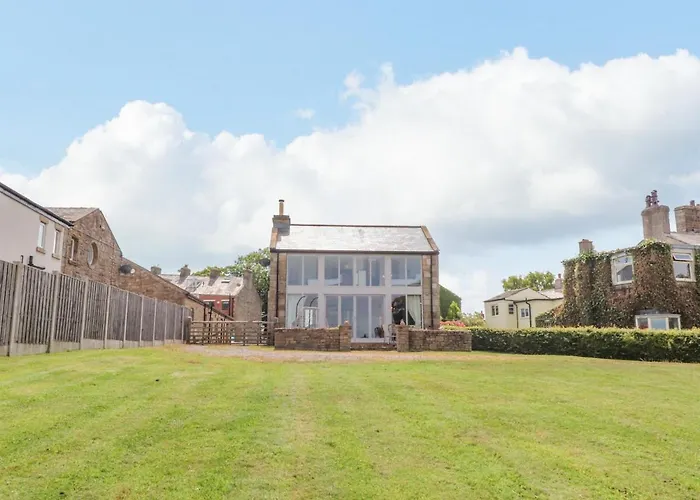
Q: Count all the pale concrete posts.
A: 10